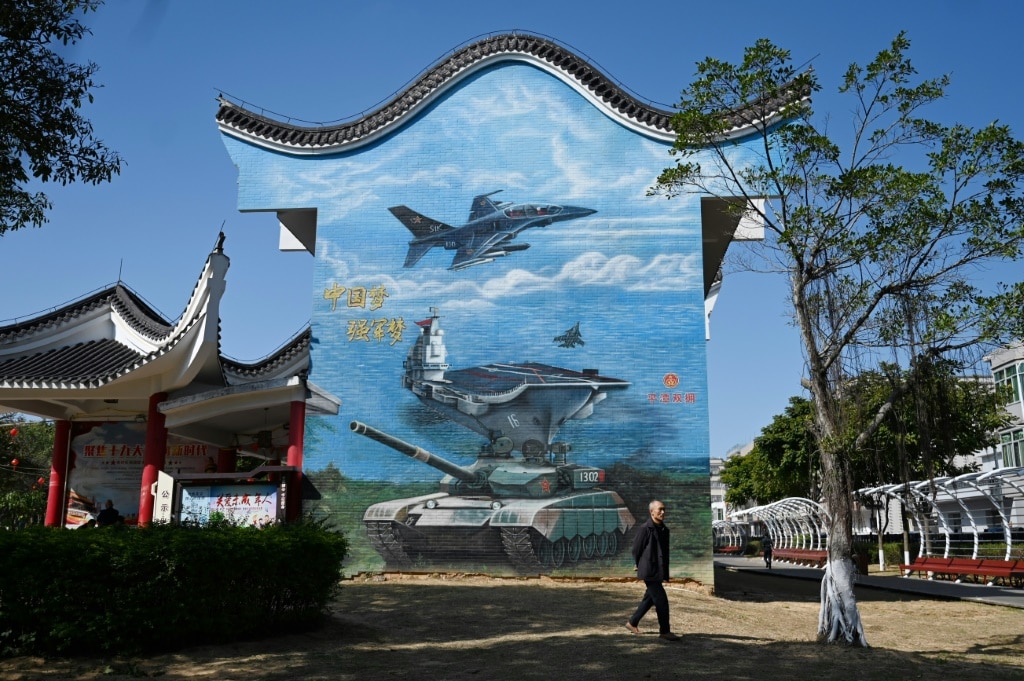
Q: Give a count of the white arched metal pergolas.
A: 3